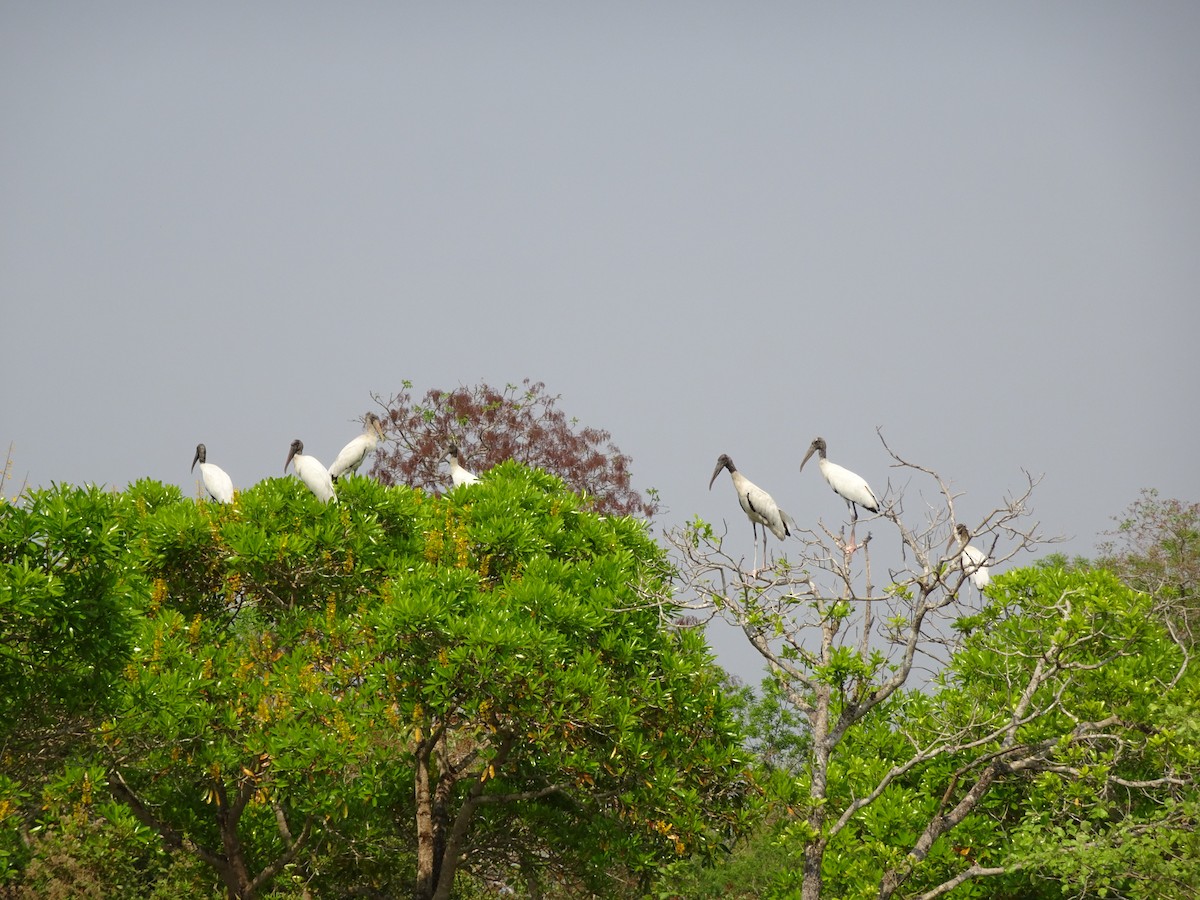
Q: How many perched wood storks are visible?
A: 7